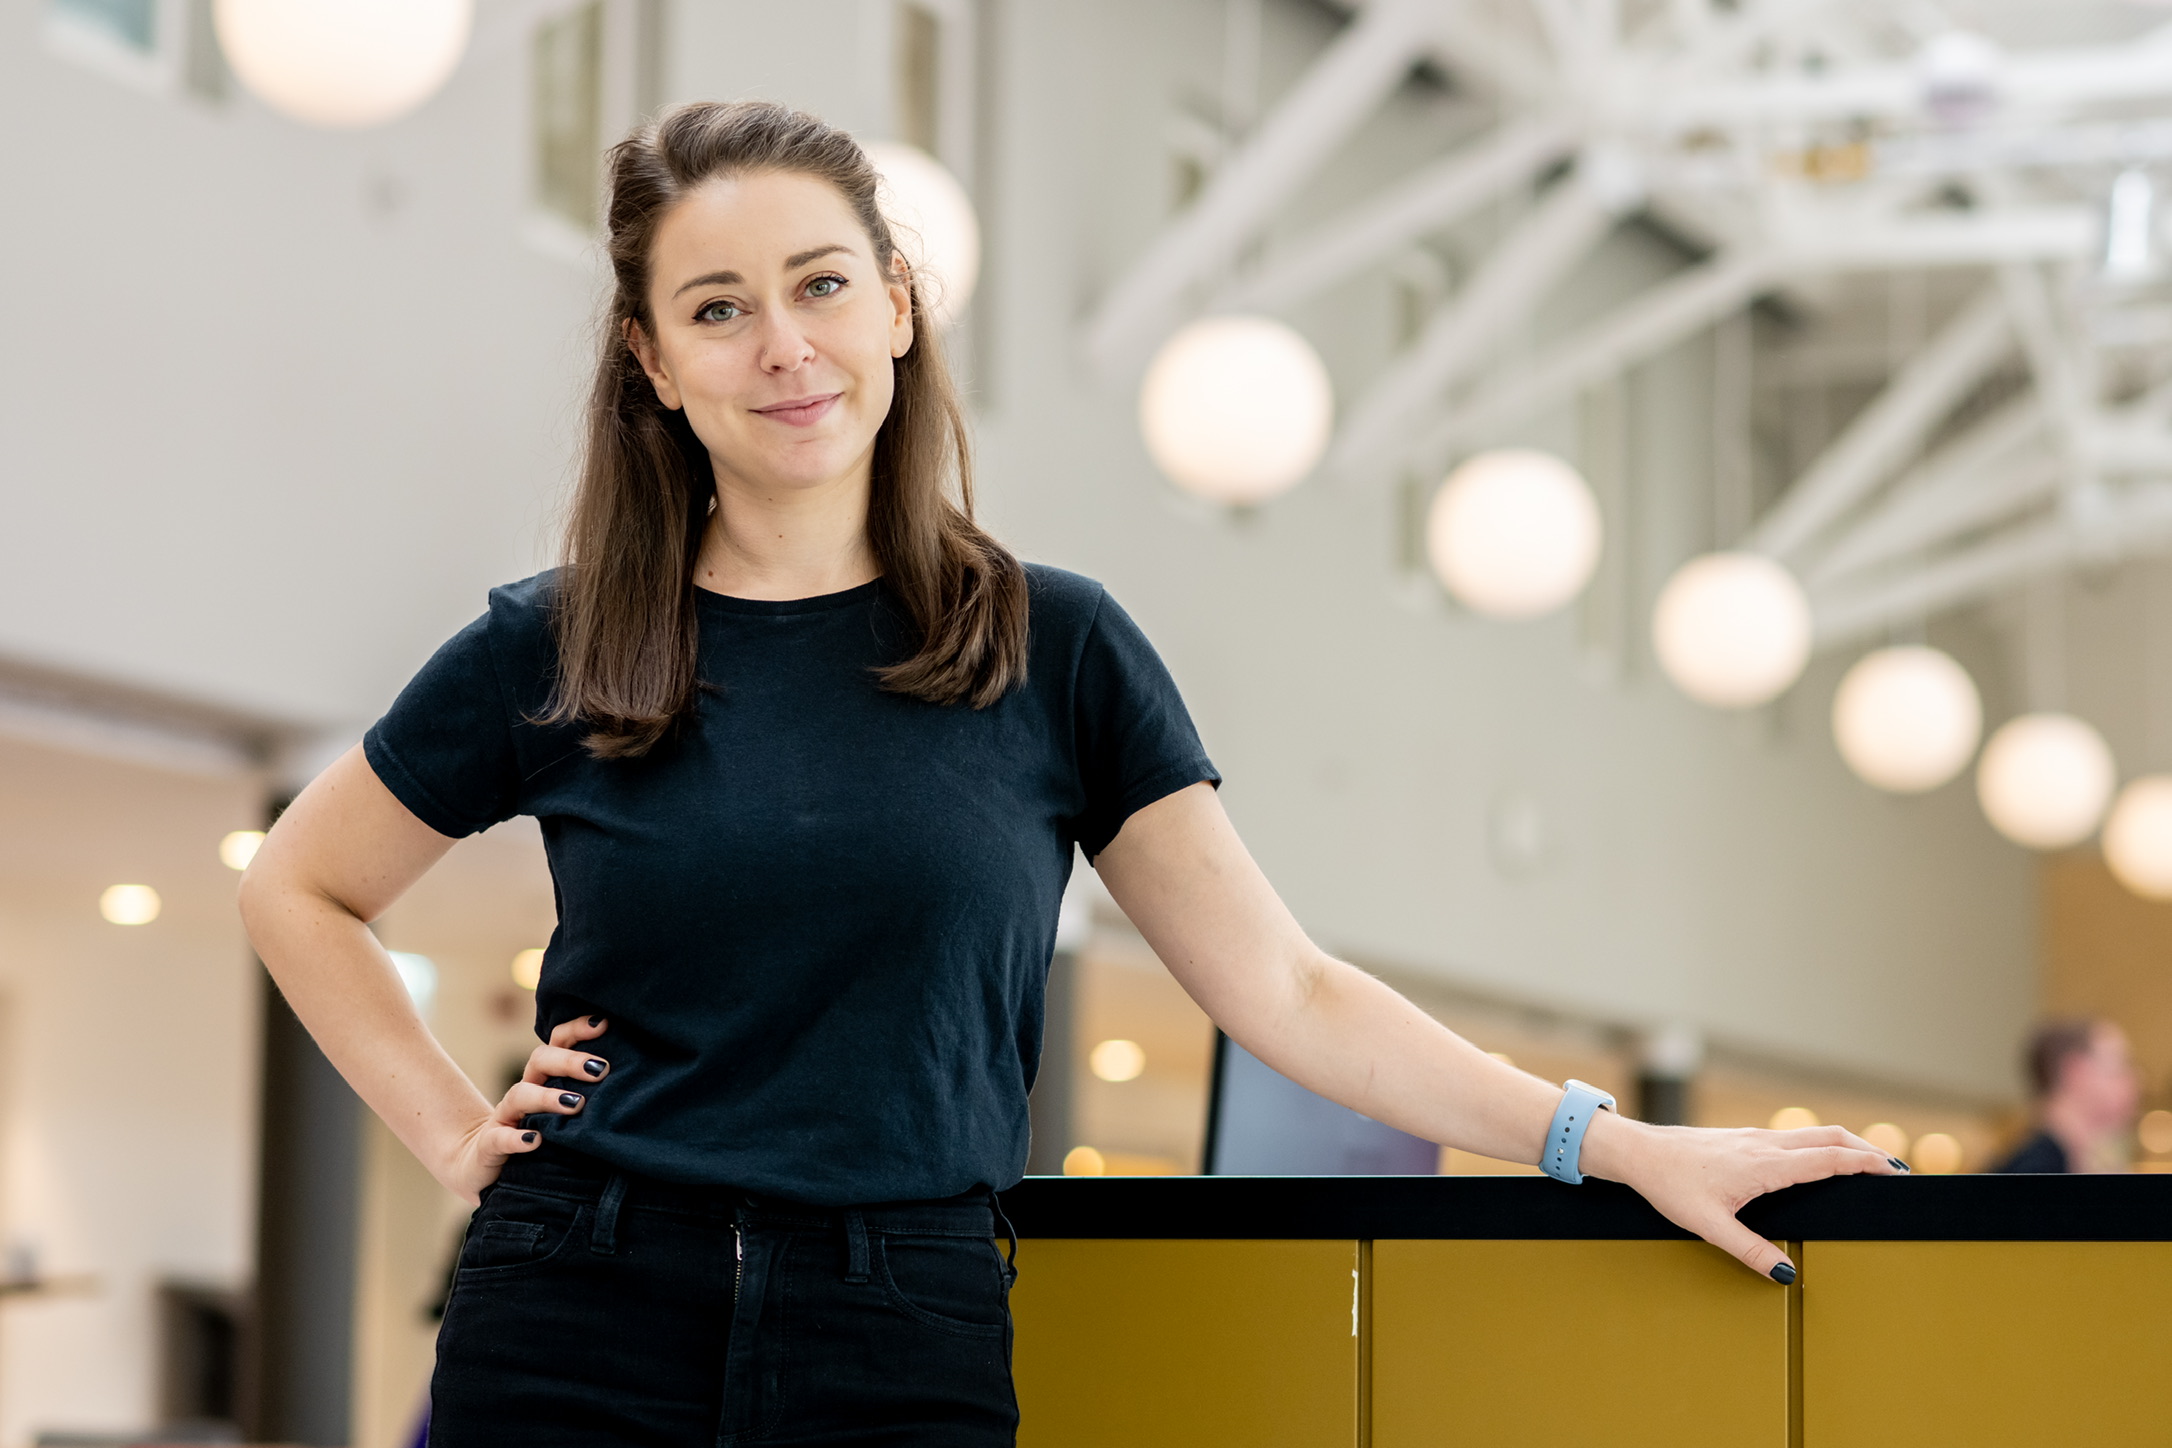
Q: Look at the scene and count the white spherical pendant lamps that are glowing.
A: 8